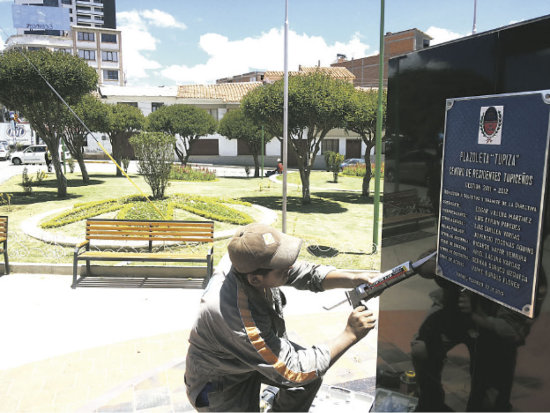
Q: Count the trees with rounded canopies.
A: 7